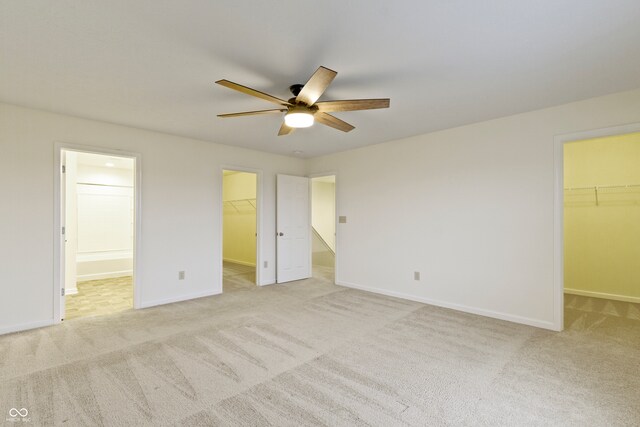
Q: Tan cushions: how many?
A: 0